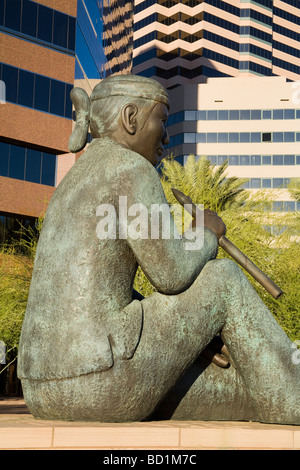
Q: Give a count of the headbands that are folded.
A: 1